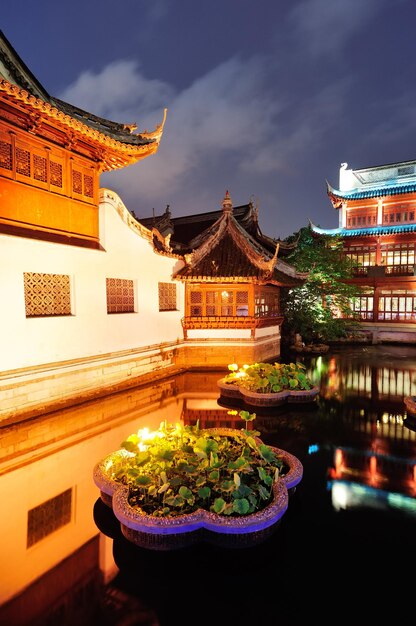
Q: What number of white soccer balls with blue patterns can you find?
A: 0